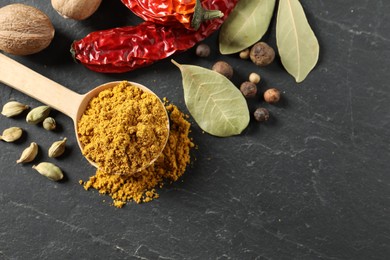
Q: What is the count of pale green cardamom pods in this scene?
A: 7